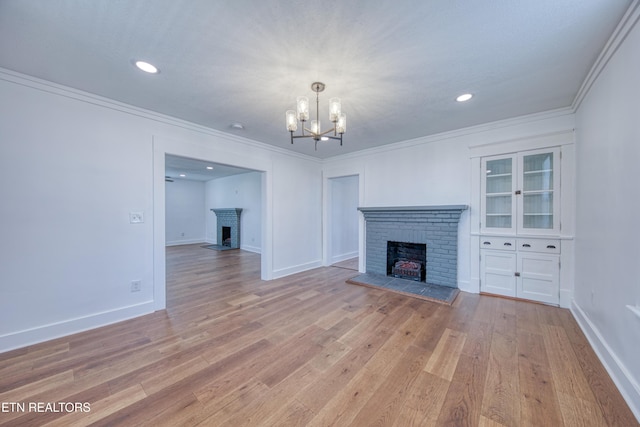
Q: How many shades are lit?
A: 5